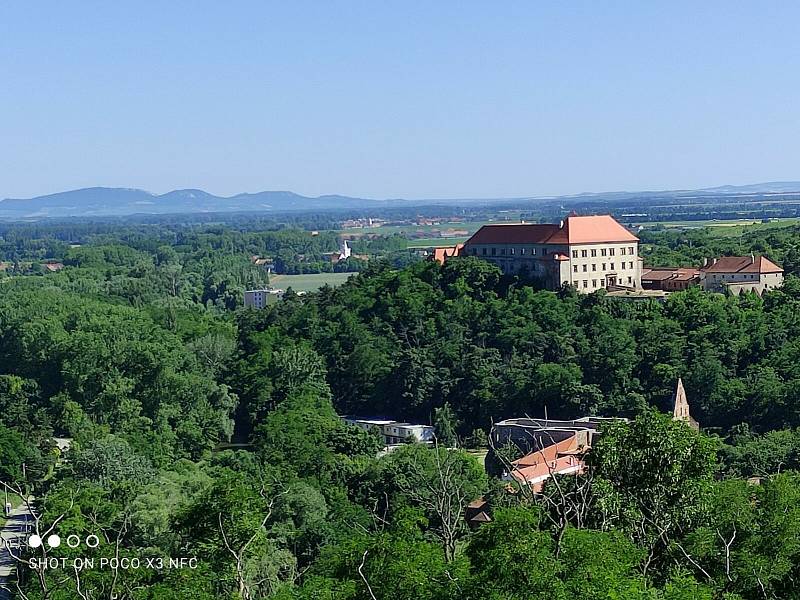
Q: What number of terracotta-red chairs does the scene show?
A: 0